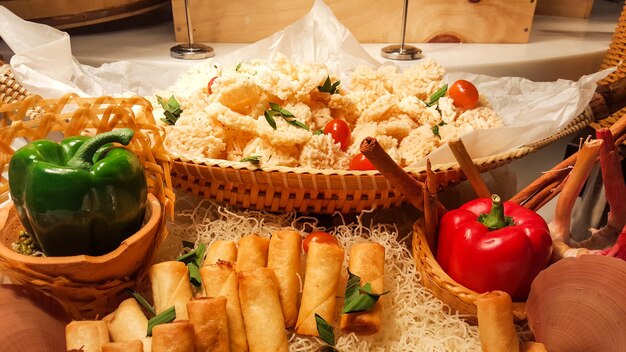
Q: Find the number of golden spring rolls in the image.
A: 15